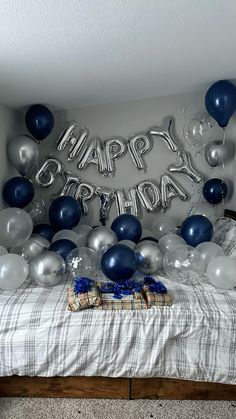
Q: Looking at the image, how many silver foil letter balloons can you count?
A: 13